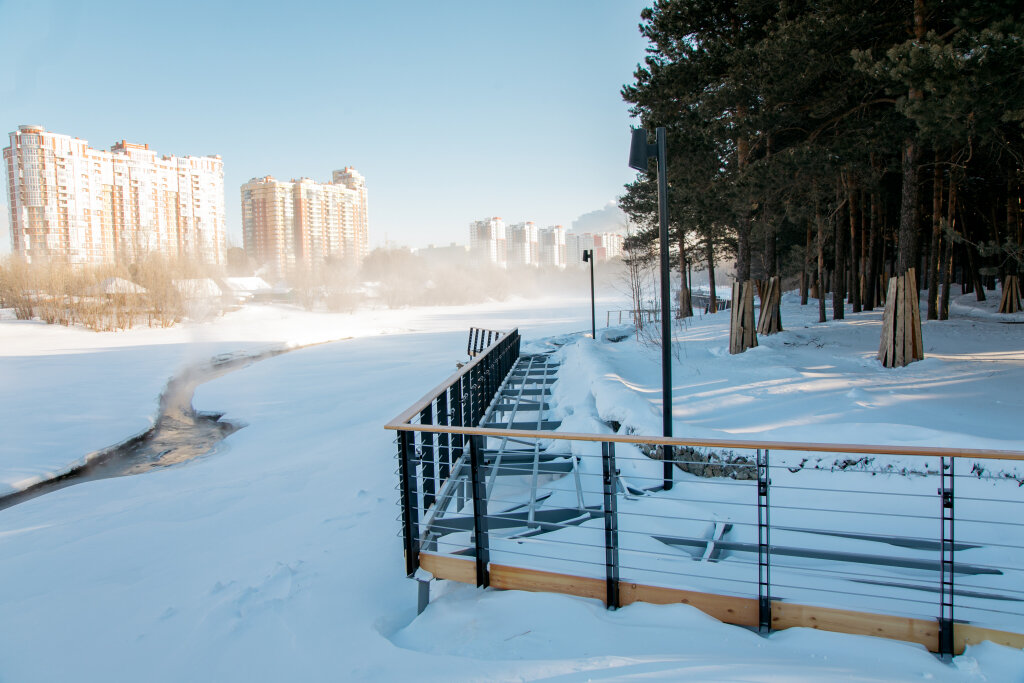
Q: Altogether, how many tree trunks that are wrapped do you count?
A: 4